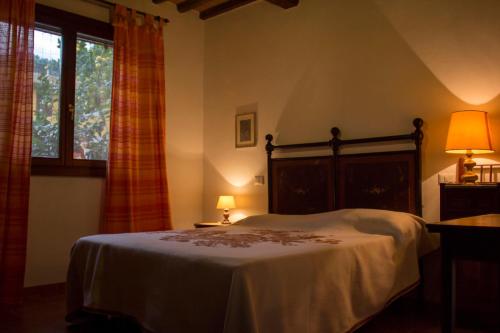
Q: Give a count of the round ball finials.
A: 3